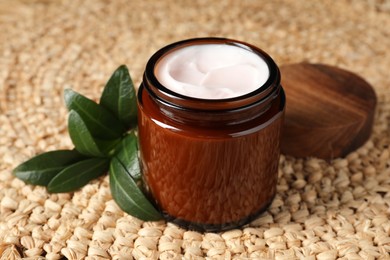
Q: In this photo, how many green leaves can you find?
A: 7